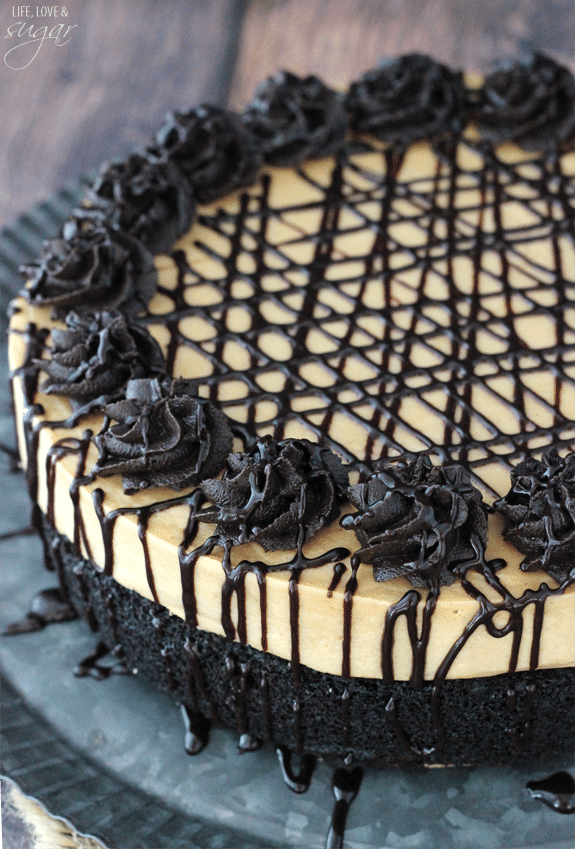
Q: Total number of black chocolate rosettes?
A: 11